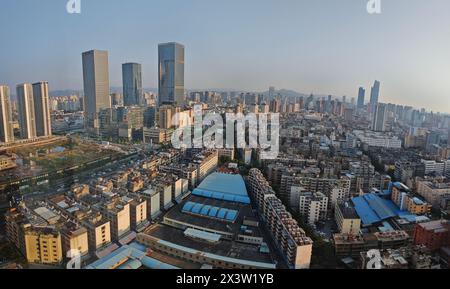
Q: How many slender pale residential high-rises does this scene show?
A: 3